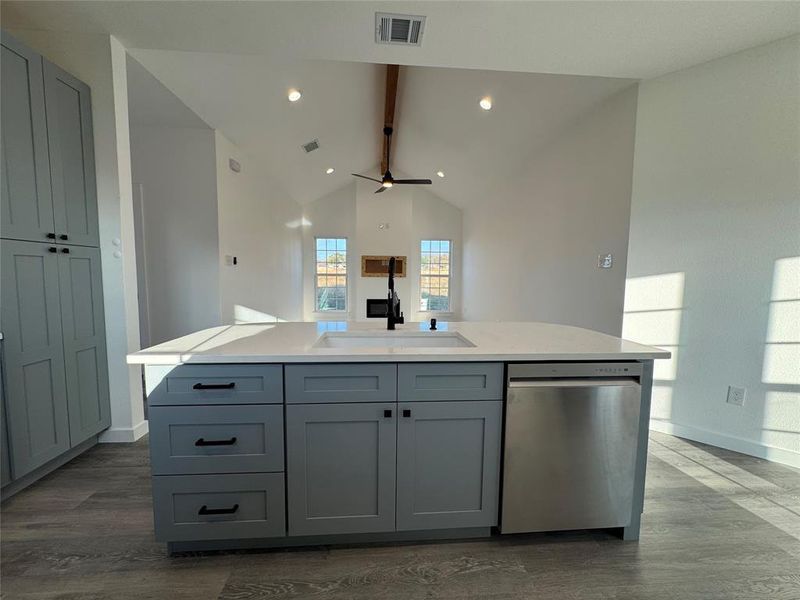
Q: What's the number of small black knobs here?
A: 6